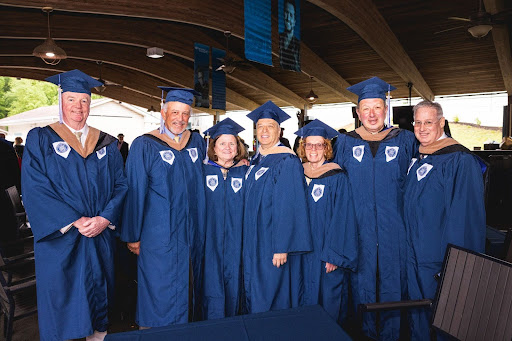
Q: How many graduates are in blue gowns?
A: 7